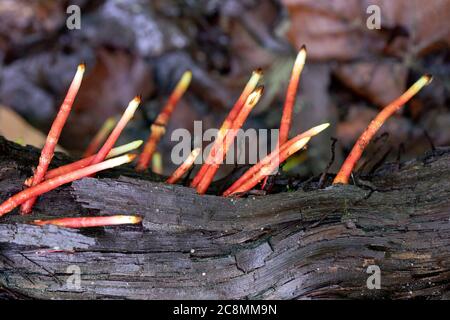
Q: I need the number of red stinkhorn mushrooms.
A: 14